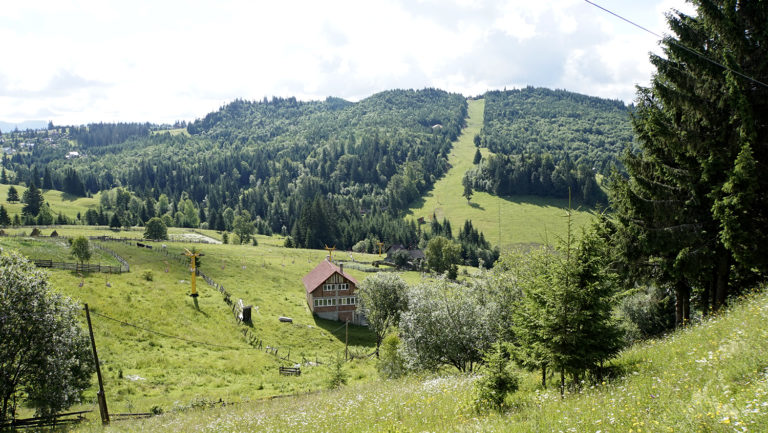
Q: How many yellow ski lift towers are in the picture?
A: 3